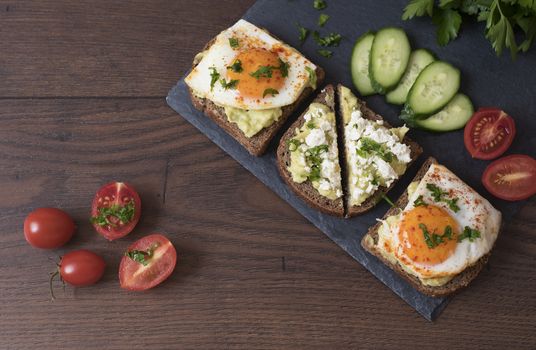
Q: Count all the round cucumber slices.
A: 5